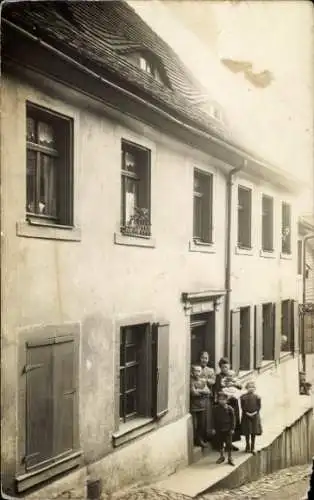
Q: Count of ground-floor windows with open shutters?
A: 4